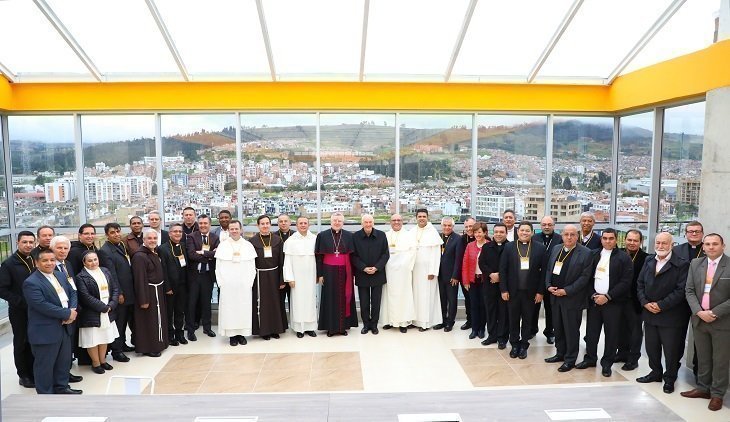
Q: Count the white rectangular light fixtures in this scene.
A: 0